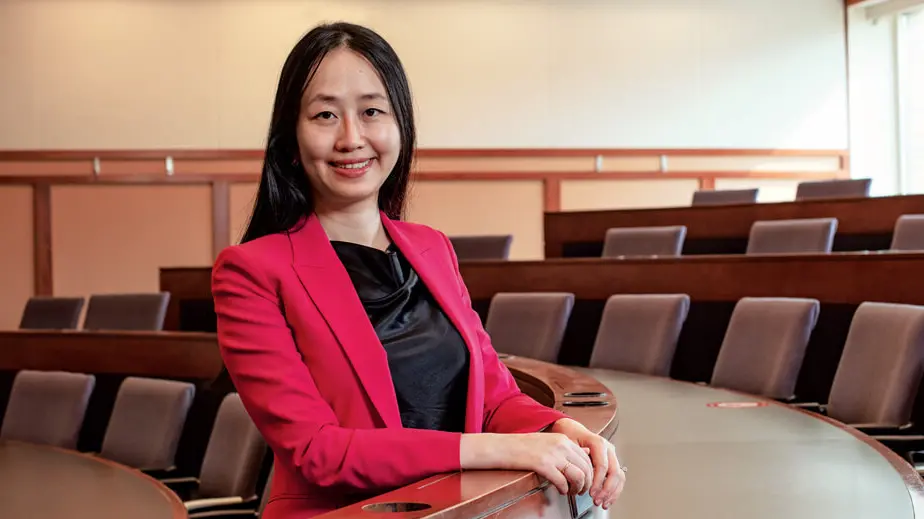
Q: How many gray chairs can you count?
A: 15